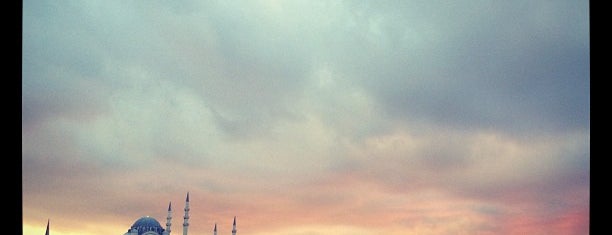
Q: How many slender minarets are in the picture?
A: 5